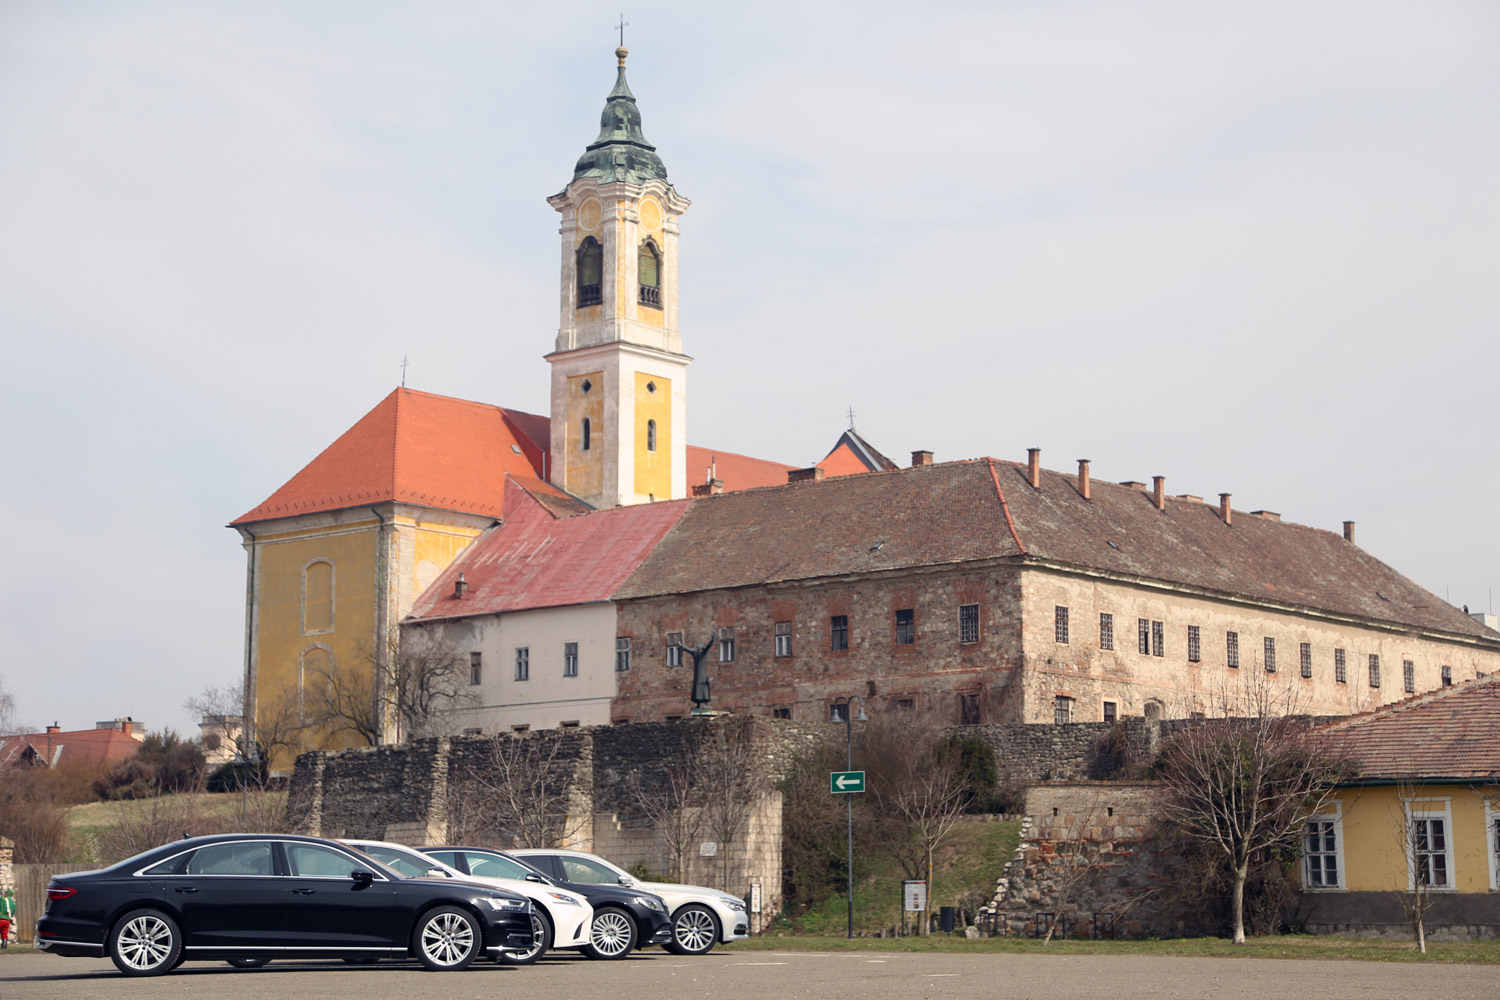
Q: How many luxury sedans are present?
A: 4